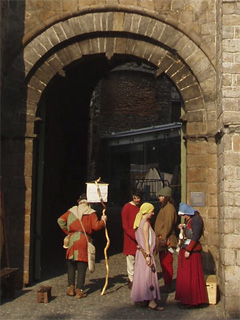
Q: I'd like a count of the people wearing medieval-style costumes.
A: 5